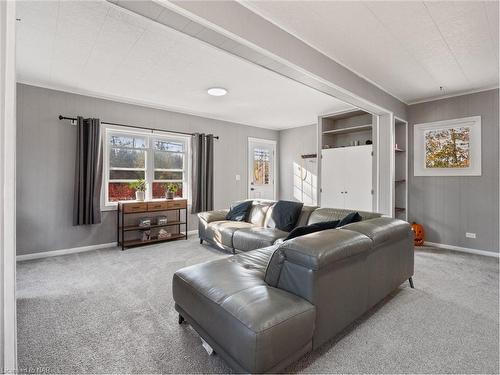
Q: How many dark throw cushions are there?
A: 4